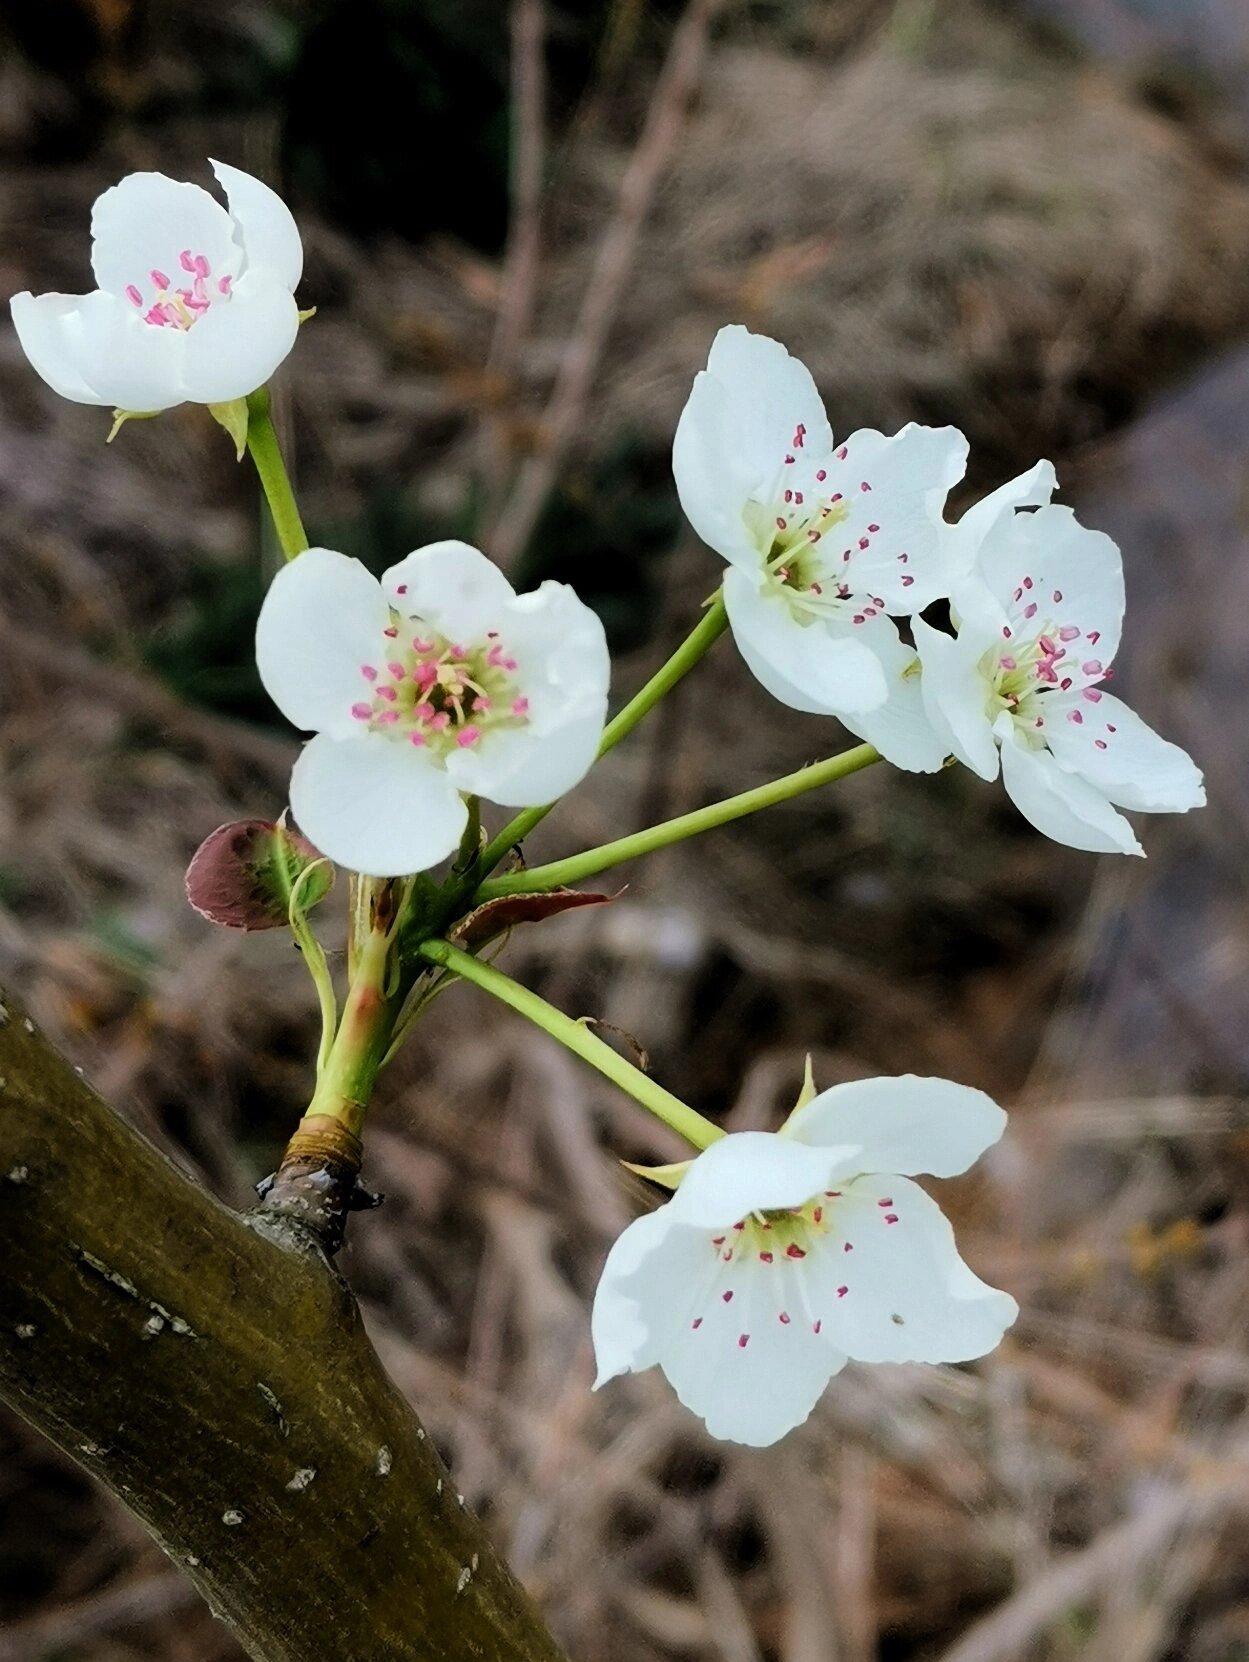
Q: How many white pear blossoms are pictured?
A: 5